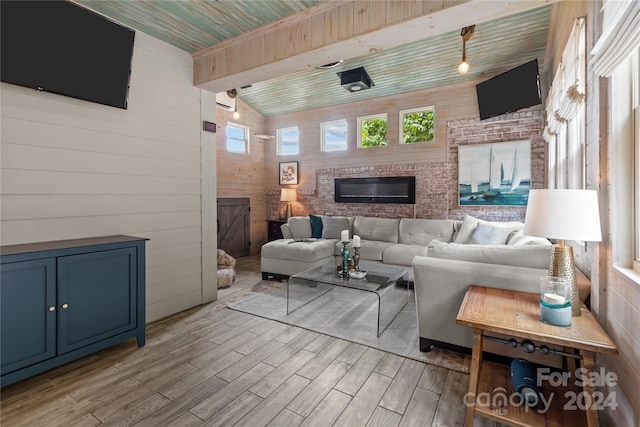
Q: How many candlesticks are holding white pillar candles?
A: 2